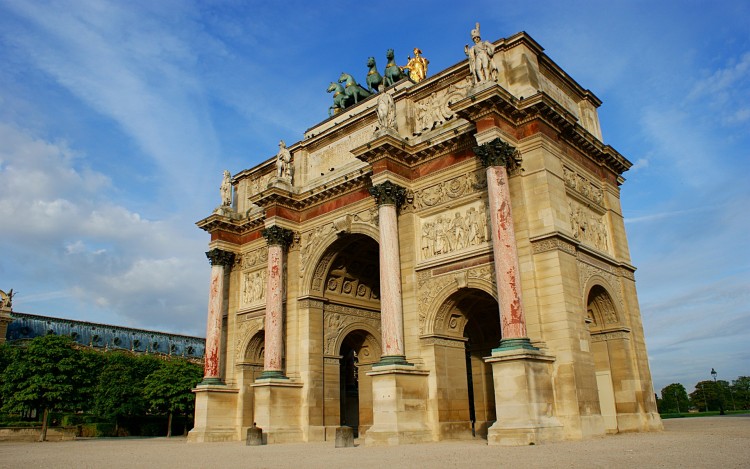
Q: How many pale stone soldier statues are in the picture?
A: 4